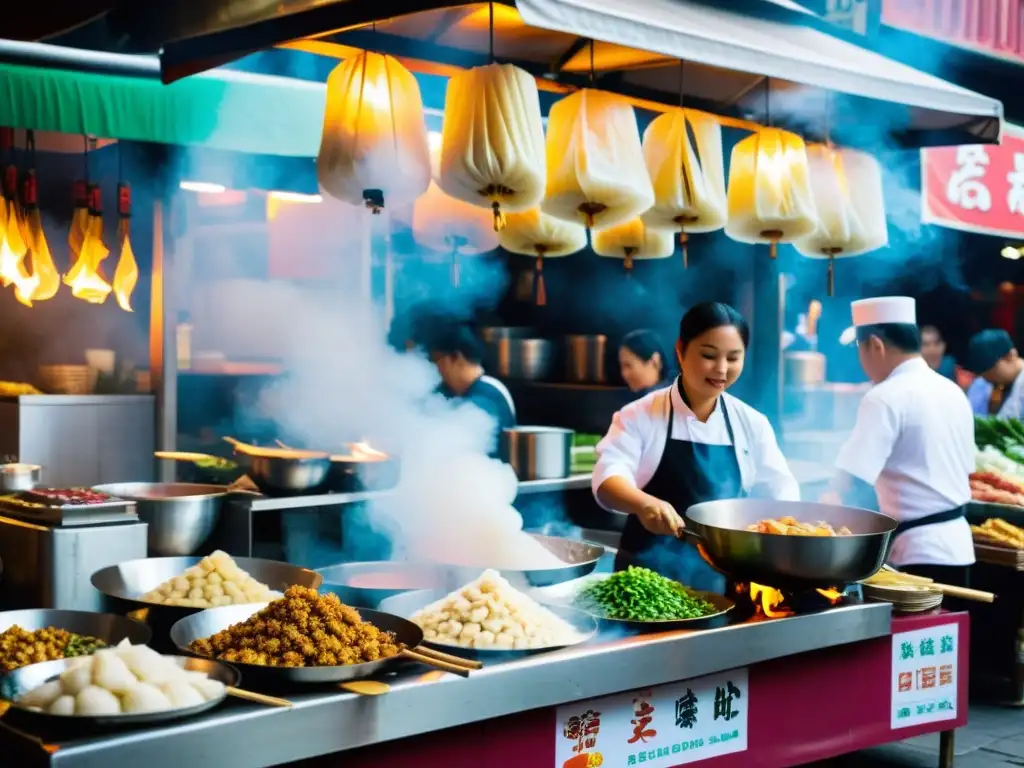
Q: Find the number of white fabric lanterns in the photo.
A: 9